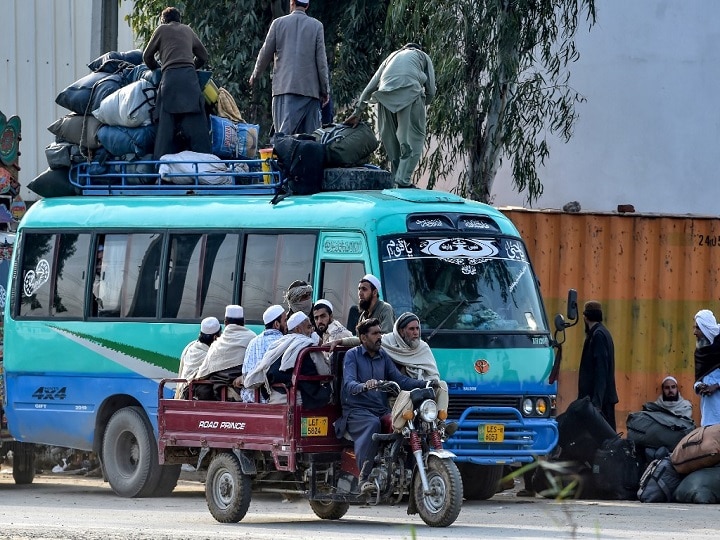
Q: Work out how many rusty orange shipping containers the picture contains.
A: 1